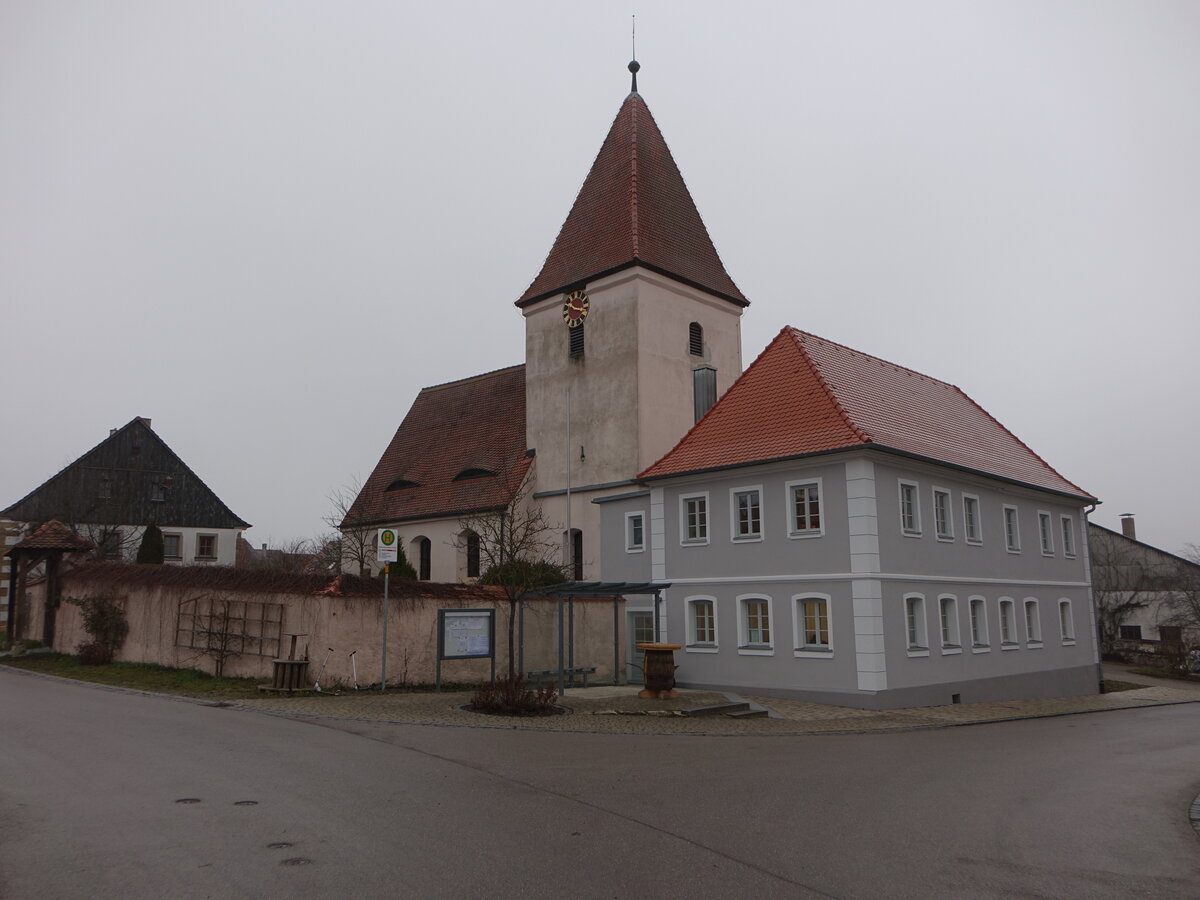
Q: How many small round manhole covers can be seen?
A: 4